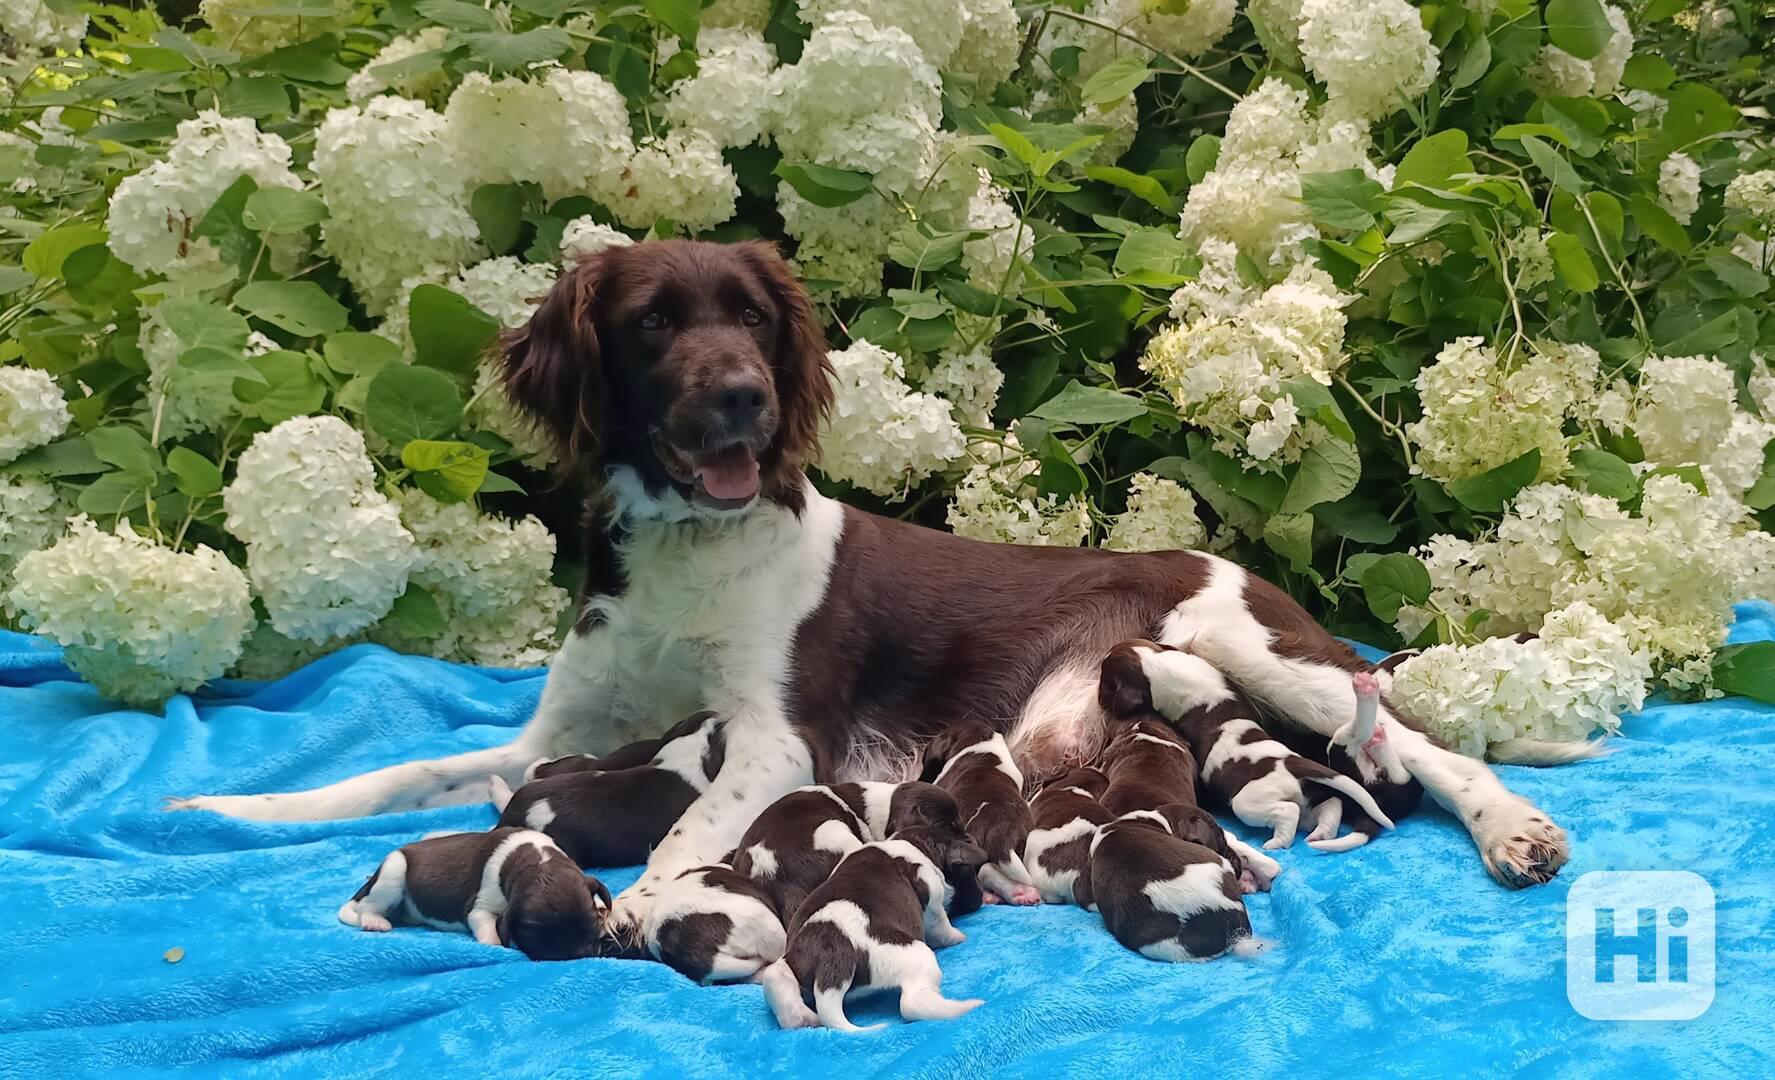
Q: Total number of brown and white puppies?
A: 12